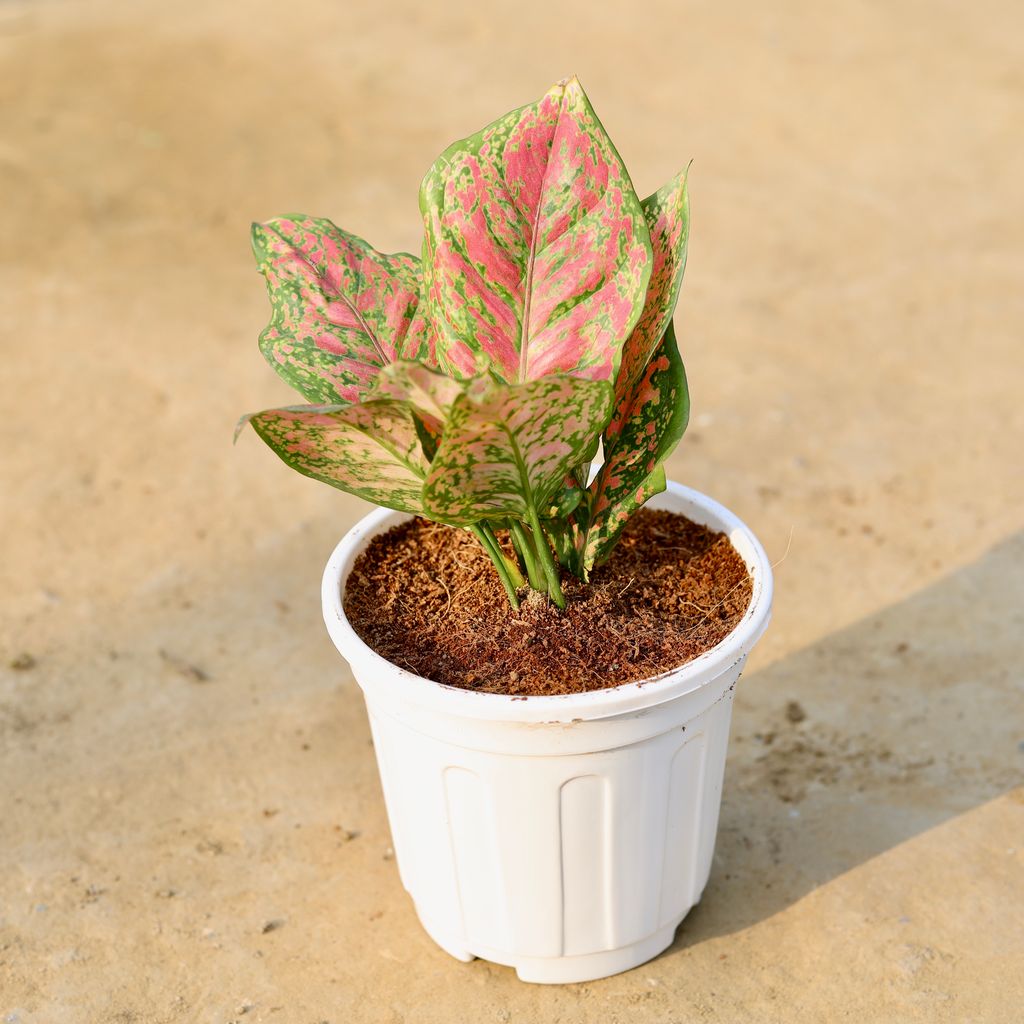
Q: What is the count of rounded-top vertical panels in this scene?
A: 3